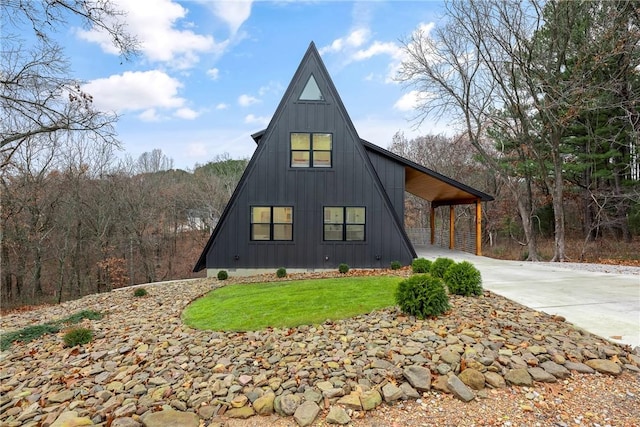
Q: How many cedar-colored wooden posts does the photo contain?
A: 3